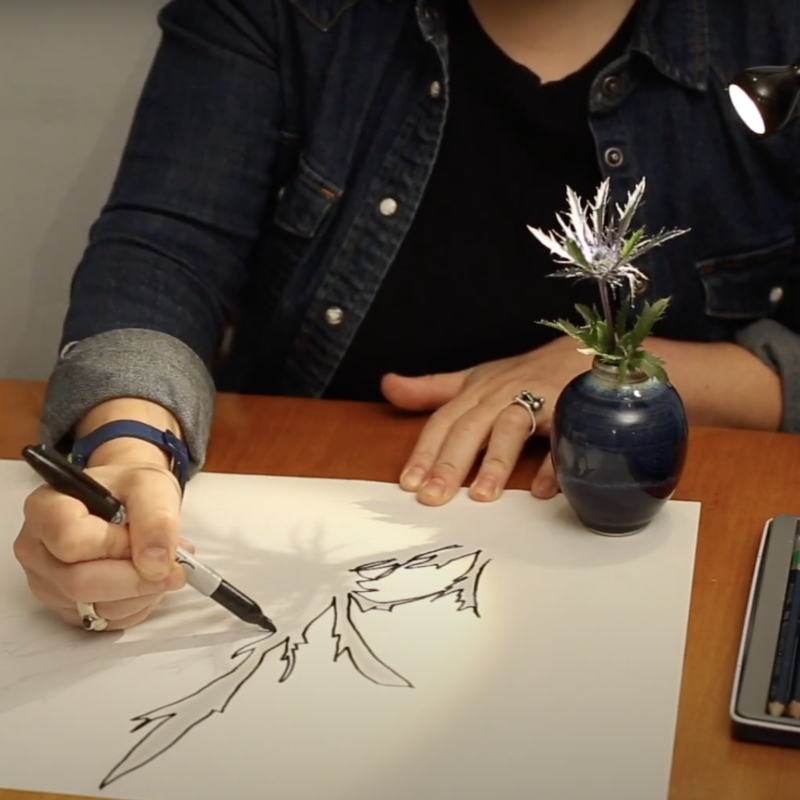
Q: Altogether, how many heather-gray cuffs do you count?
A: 2